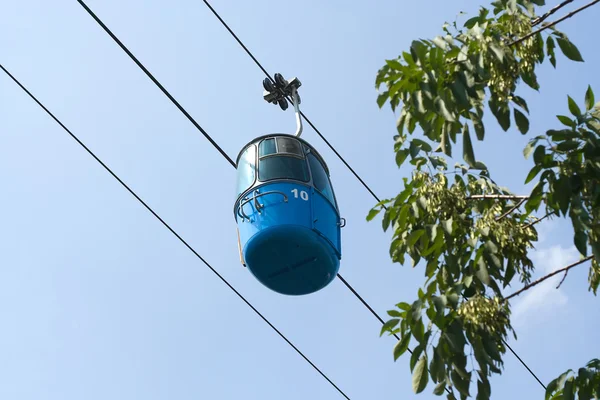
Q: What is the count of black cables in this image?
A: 3